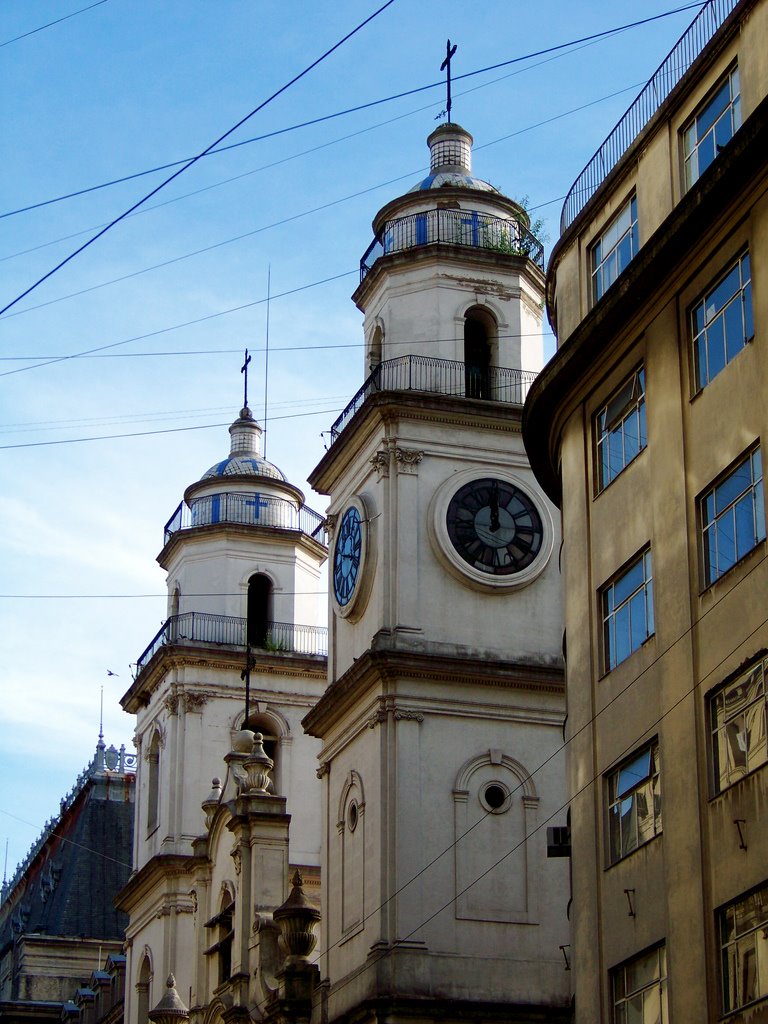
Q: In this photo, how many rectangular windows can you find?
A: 10